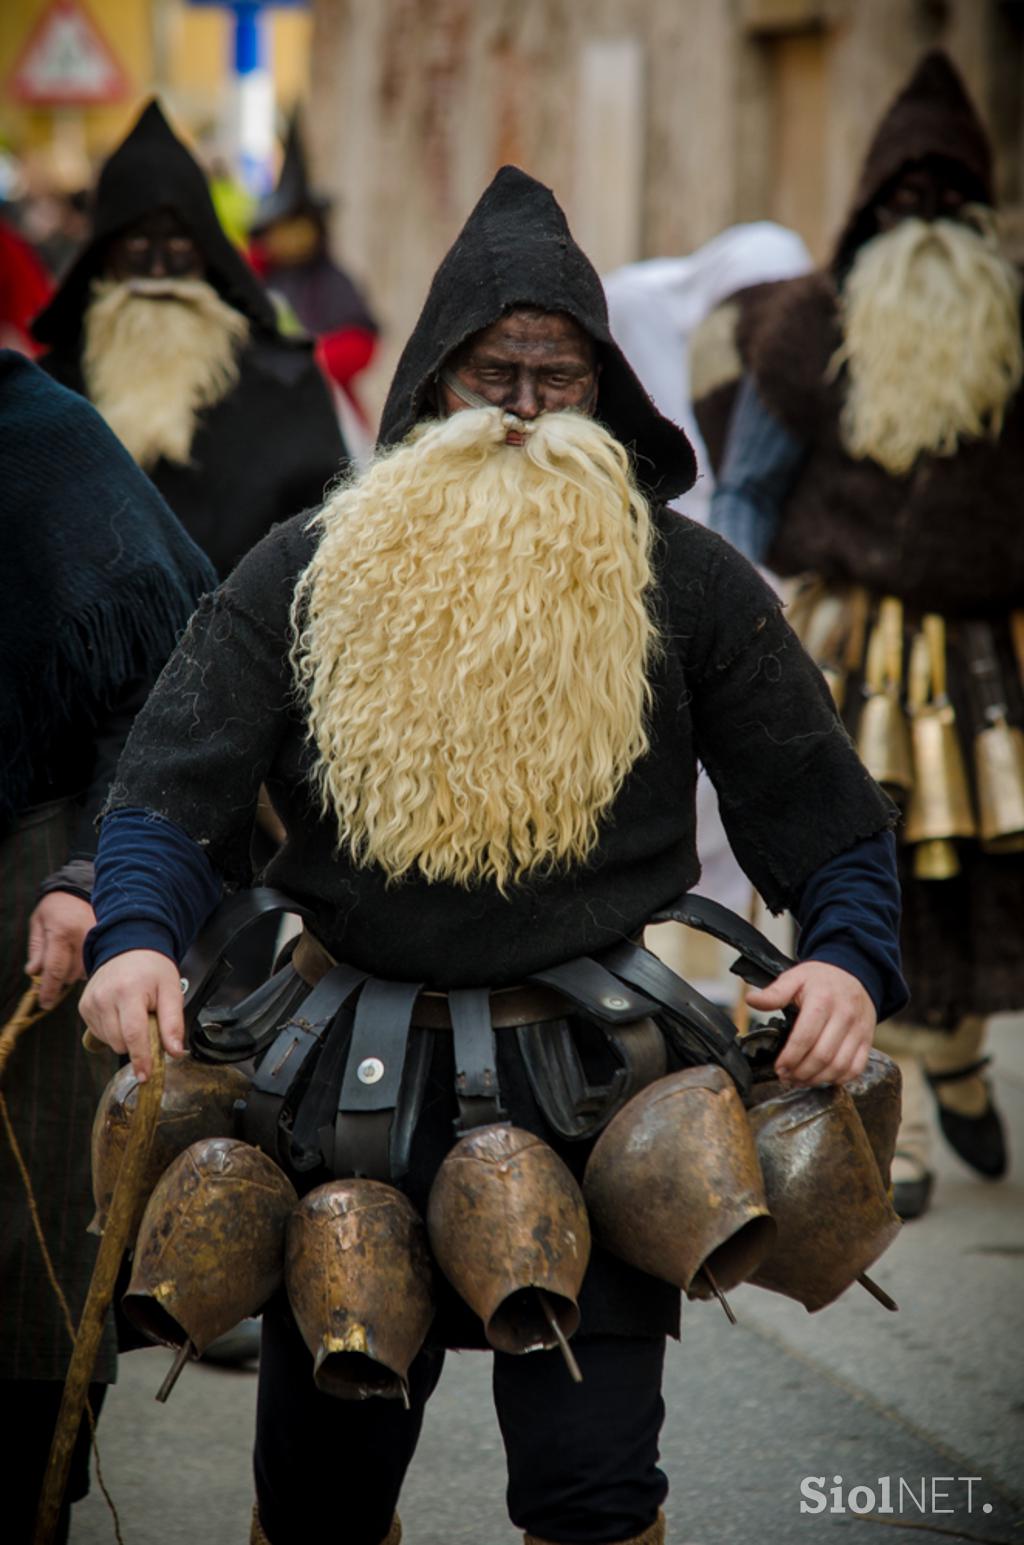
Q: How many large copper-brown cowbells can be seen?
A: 7